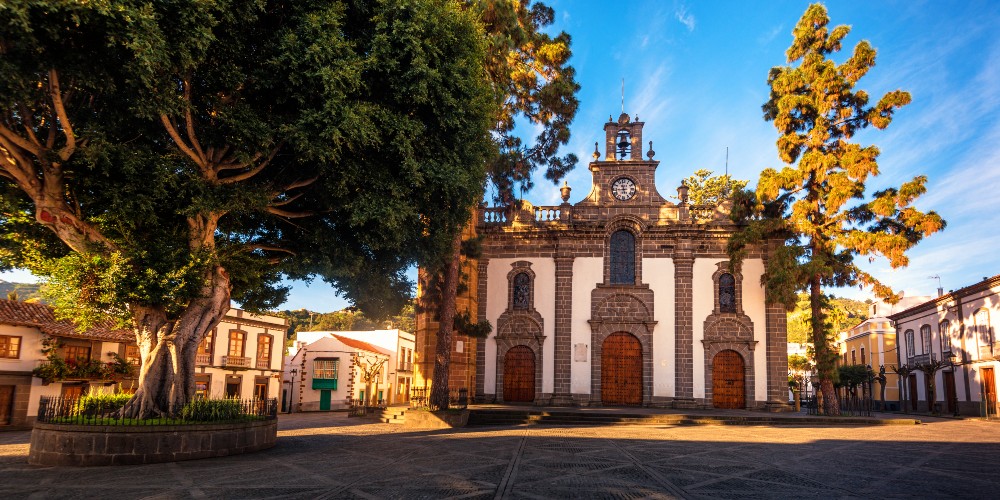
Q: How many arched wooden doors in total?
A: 3